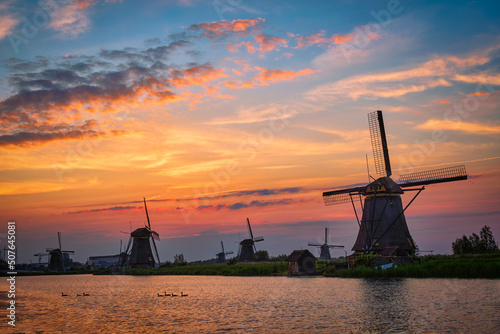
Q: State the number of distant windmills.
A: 5